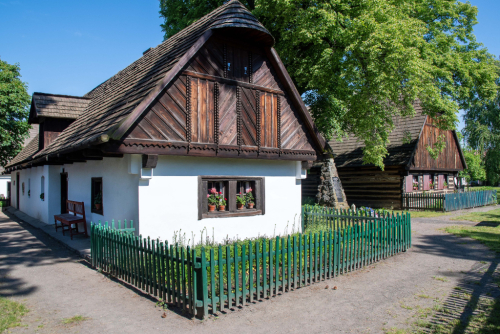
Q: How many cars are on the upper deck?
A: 0